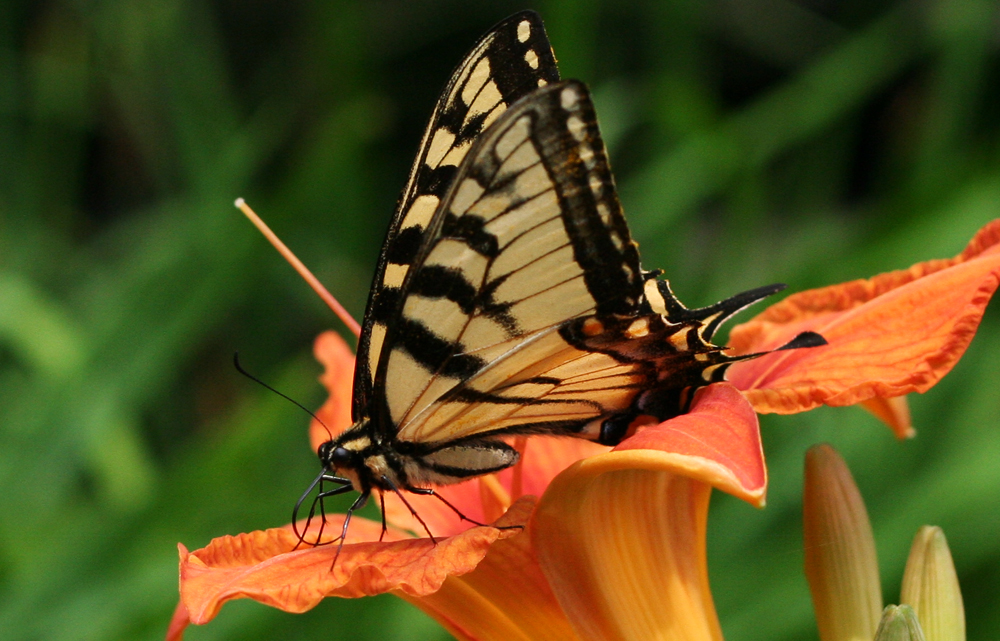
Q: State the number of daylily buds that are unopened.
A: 3